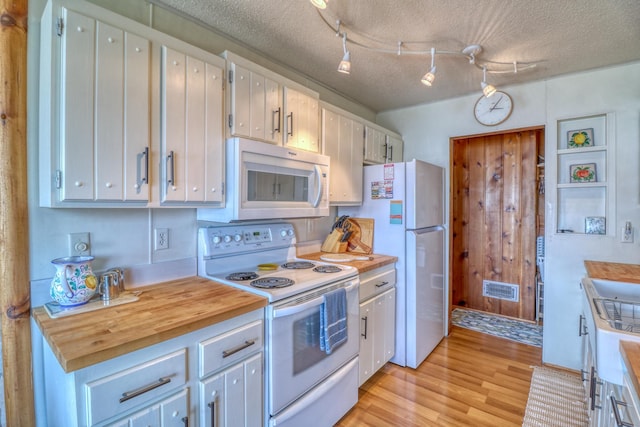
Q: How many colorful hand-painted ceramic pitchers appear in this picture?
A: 1